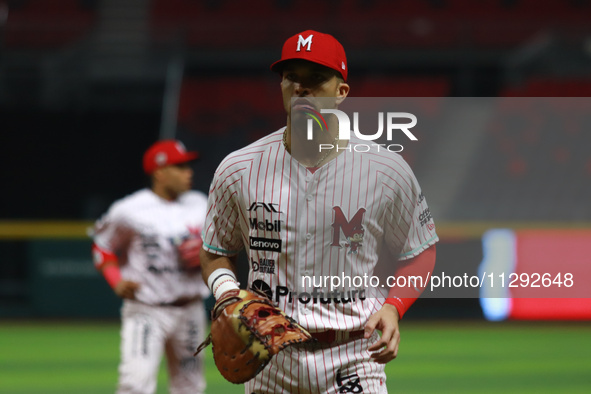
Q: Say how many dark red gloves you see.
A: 1